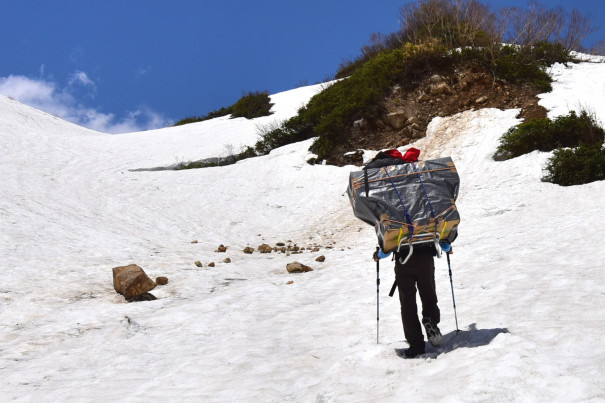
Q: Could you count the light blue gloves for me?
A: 2